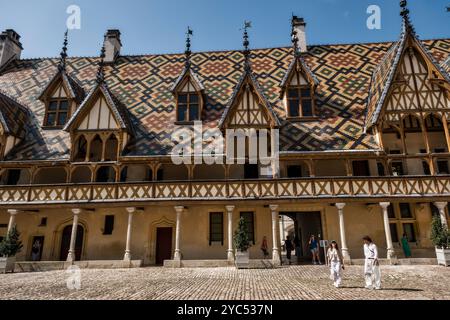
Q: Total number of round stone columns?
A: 9